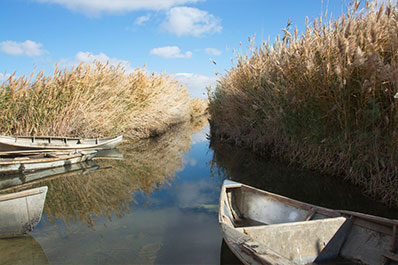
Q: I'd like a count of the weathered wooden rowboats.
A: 4